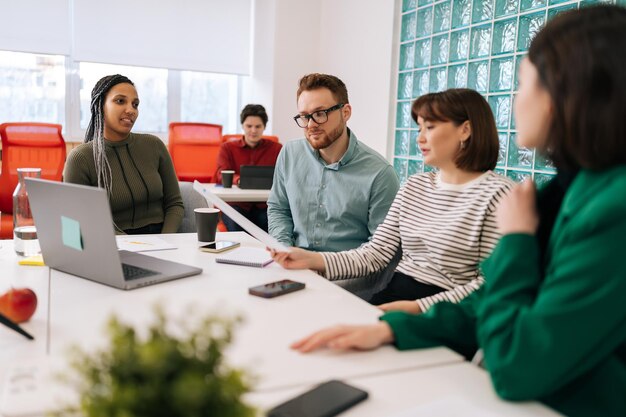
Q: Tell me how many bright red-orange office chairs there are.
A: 3